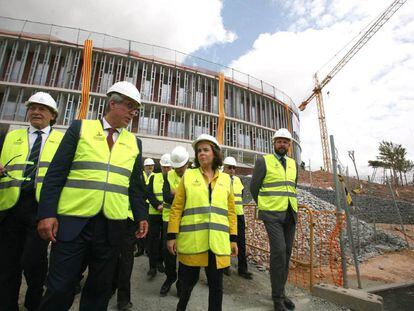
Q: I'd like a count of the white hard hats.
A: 8